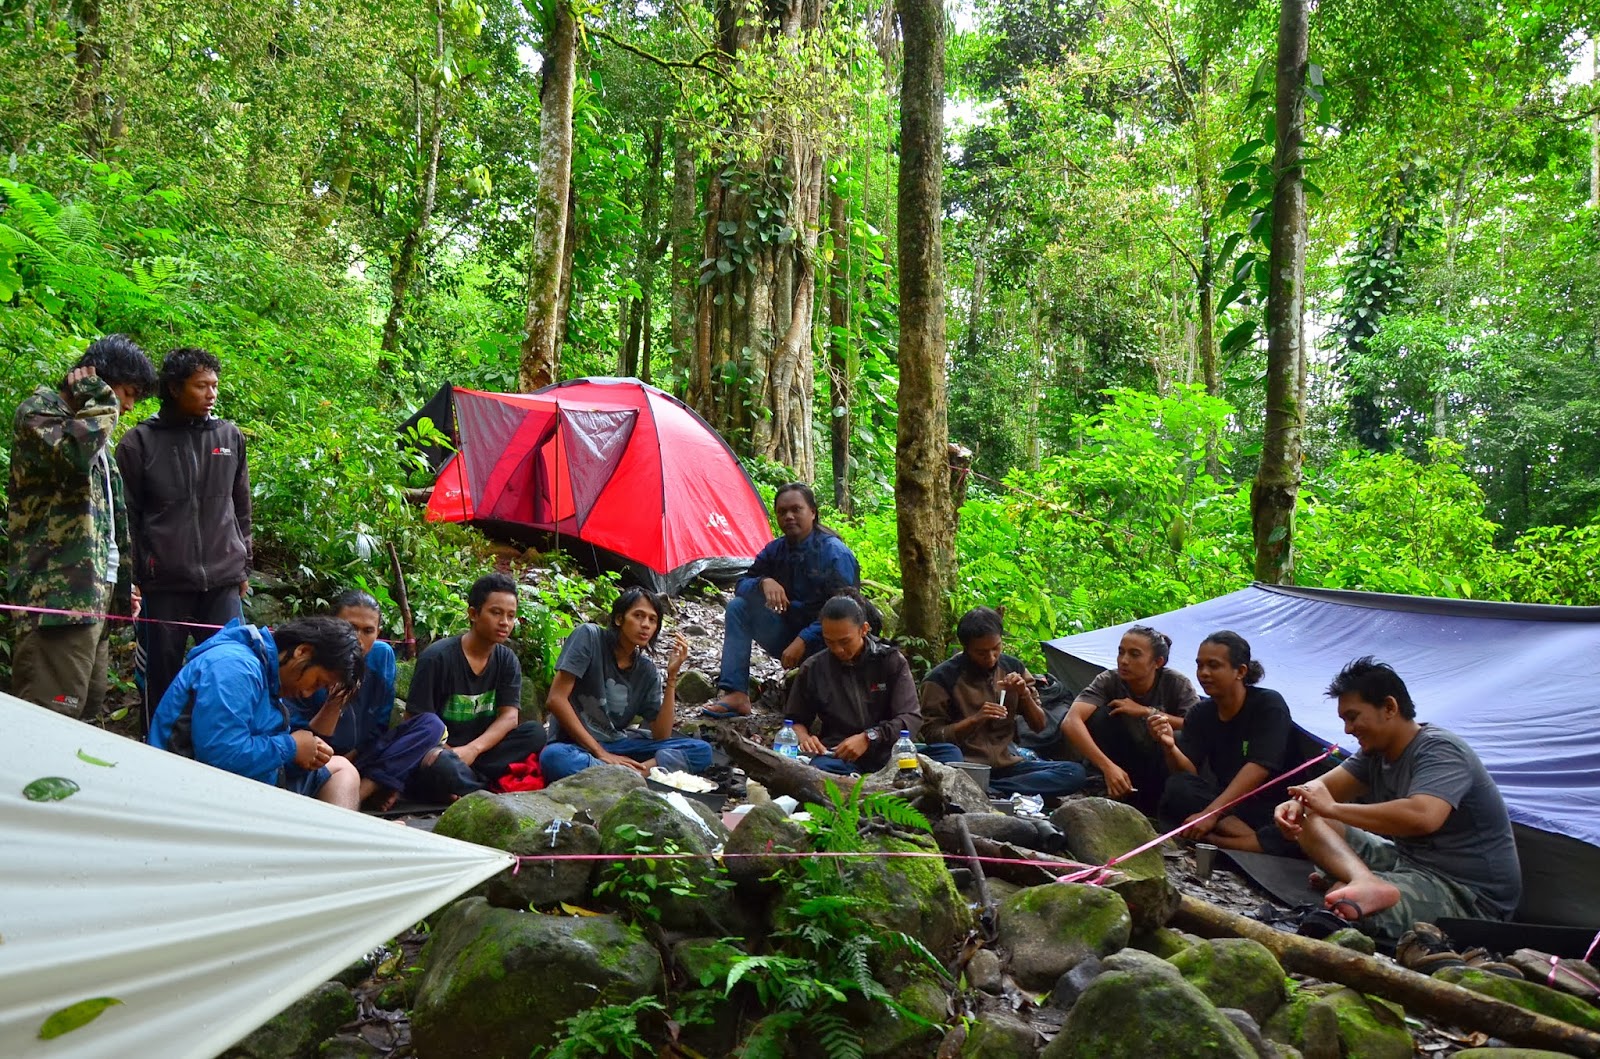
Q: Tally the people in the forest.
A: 12